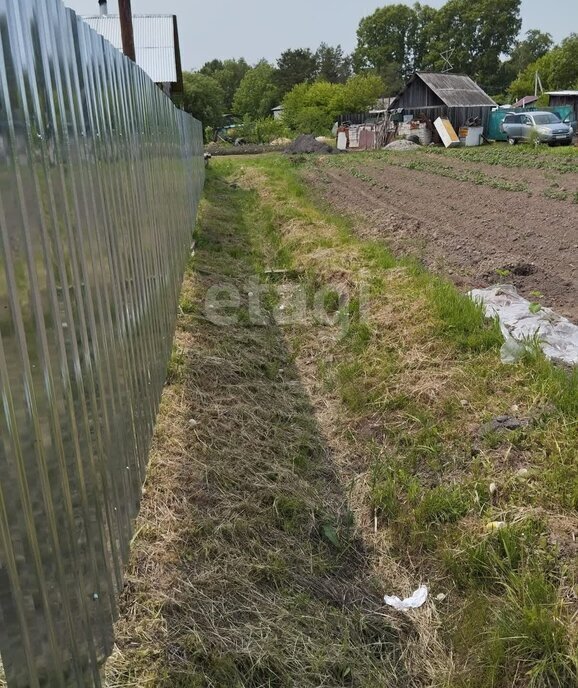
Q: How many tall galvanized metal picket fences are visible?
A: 1